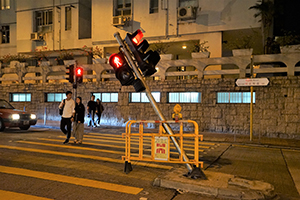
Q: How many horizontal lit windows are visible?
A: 6